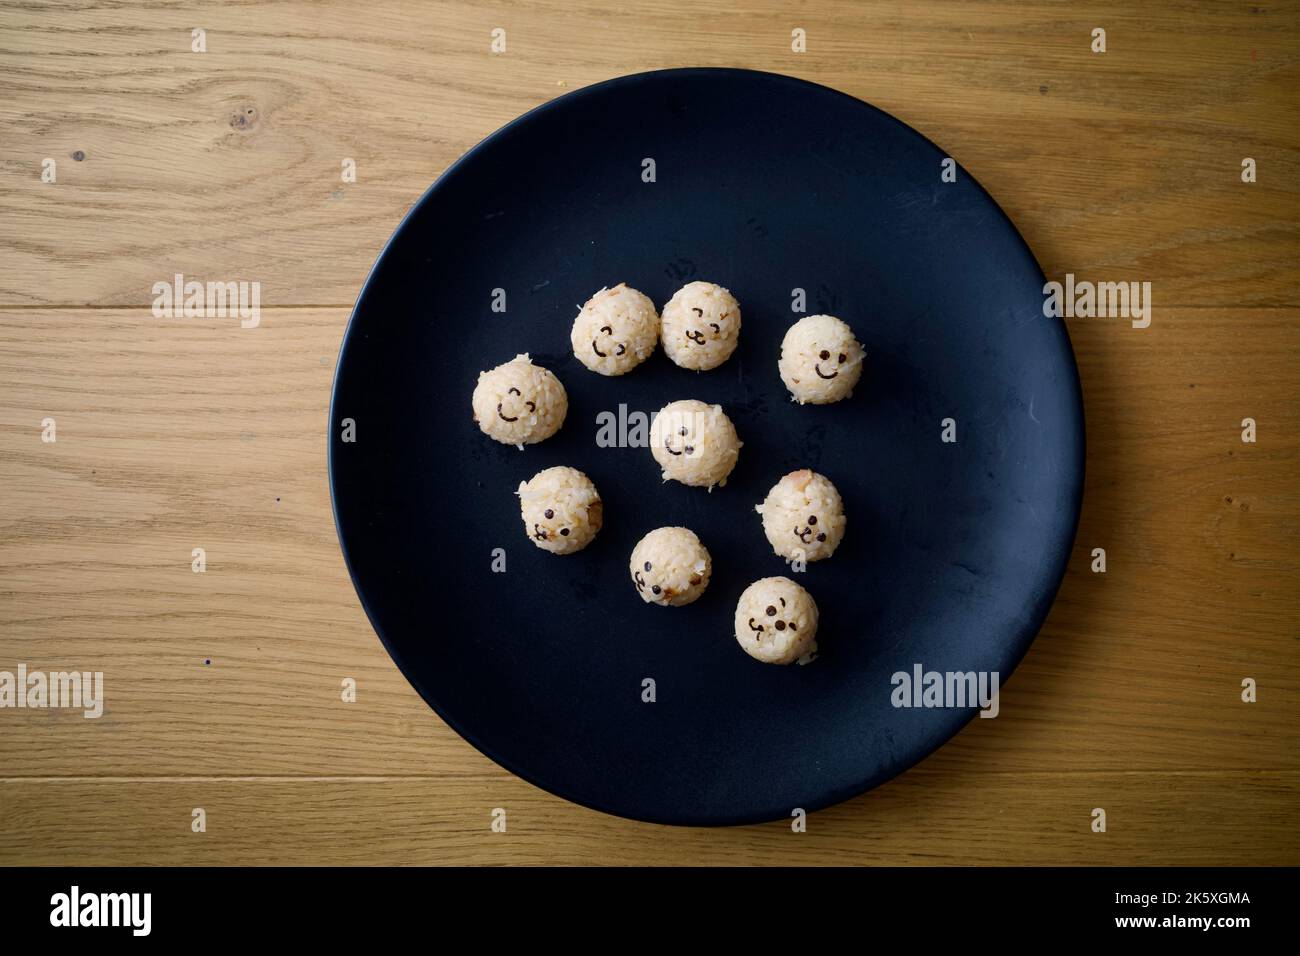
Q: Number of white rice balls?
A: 9